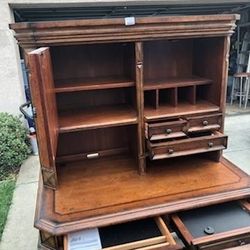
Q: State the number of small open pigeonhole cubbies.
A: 4